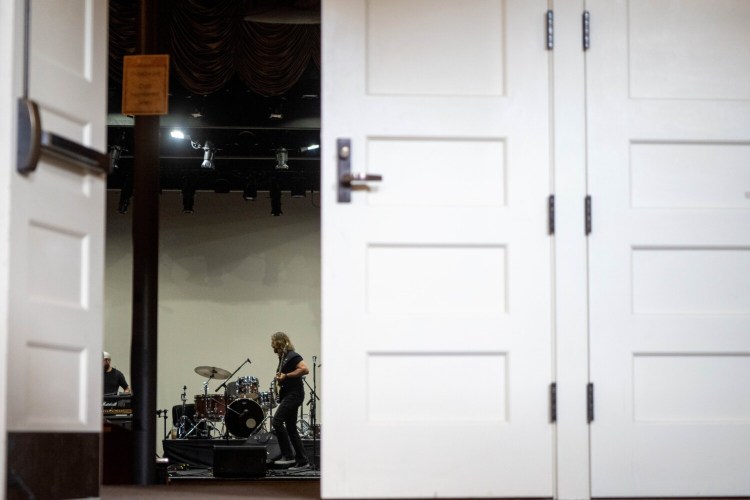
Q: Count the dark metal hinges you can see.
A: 6